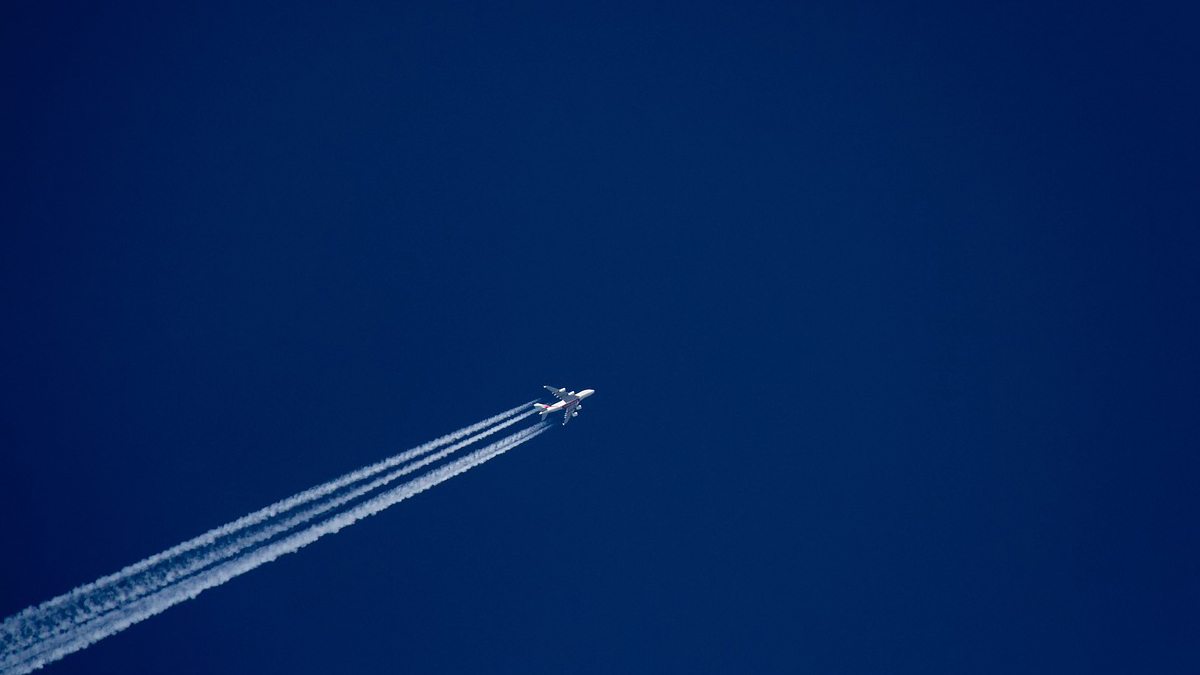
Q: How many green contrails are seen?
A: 0